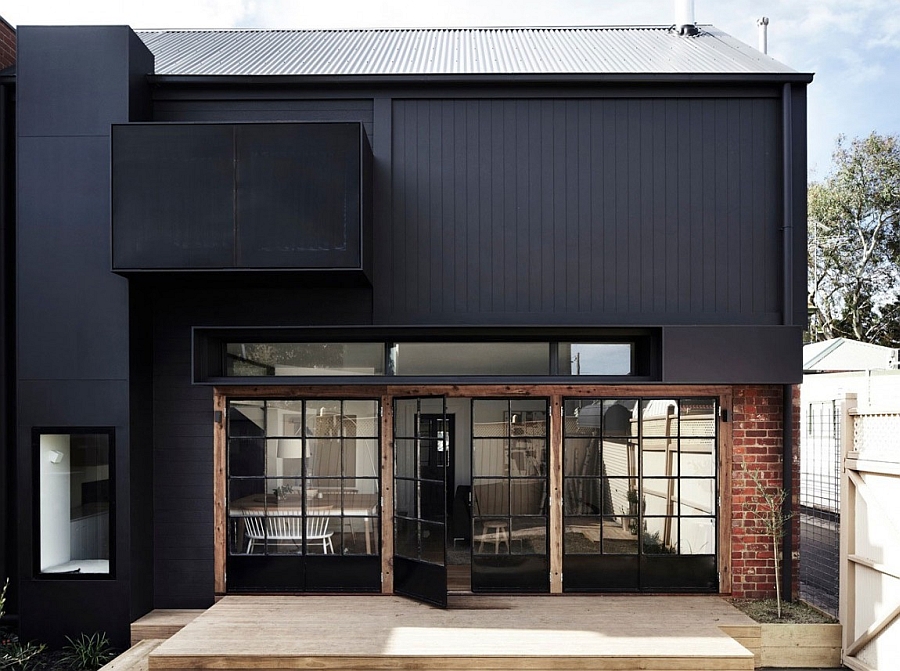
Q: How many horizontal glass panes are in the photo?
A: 3